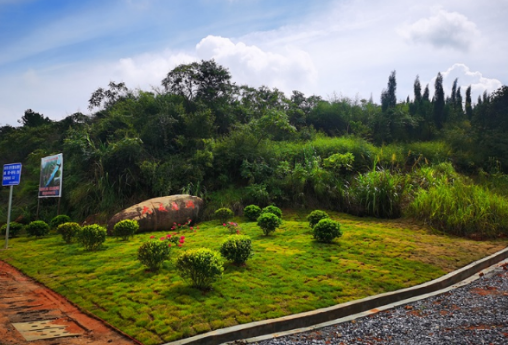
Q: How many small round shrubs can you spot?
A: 15